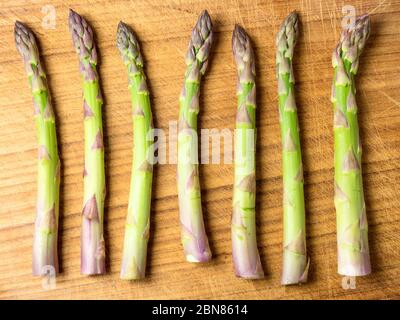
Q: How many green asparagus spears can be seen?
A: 7